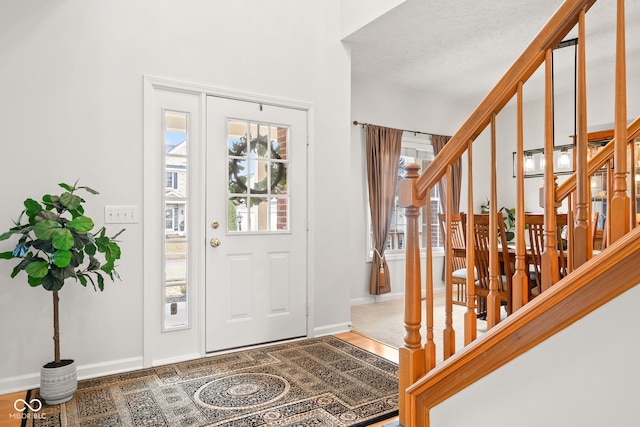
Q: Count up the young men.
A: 0